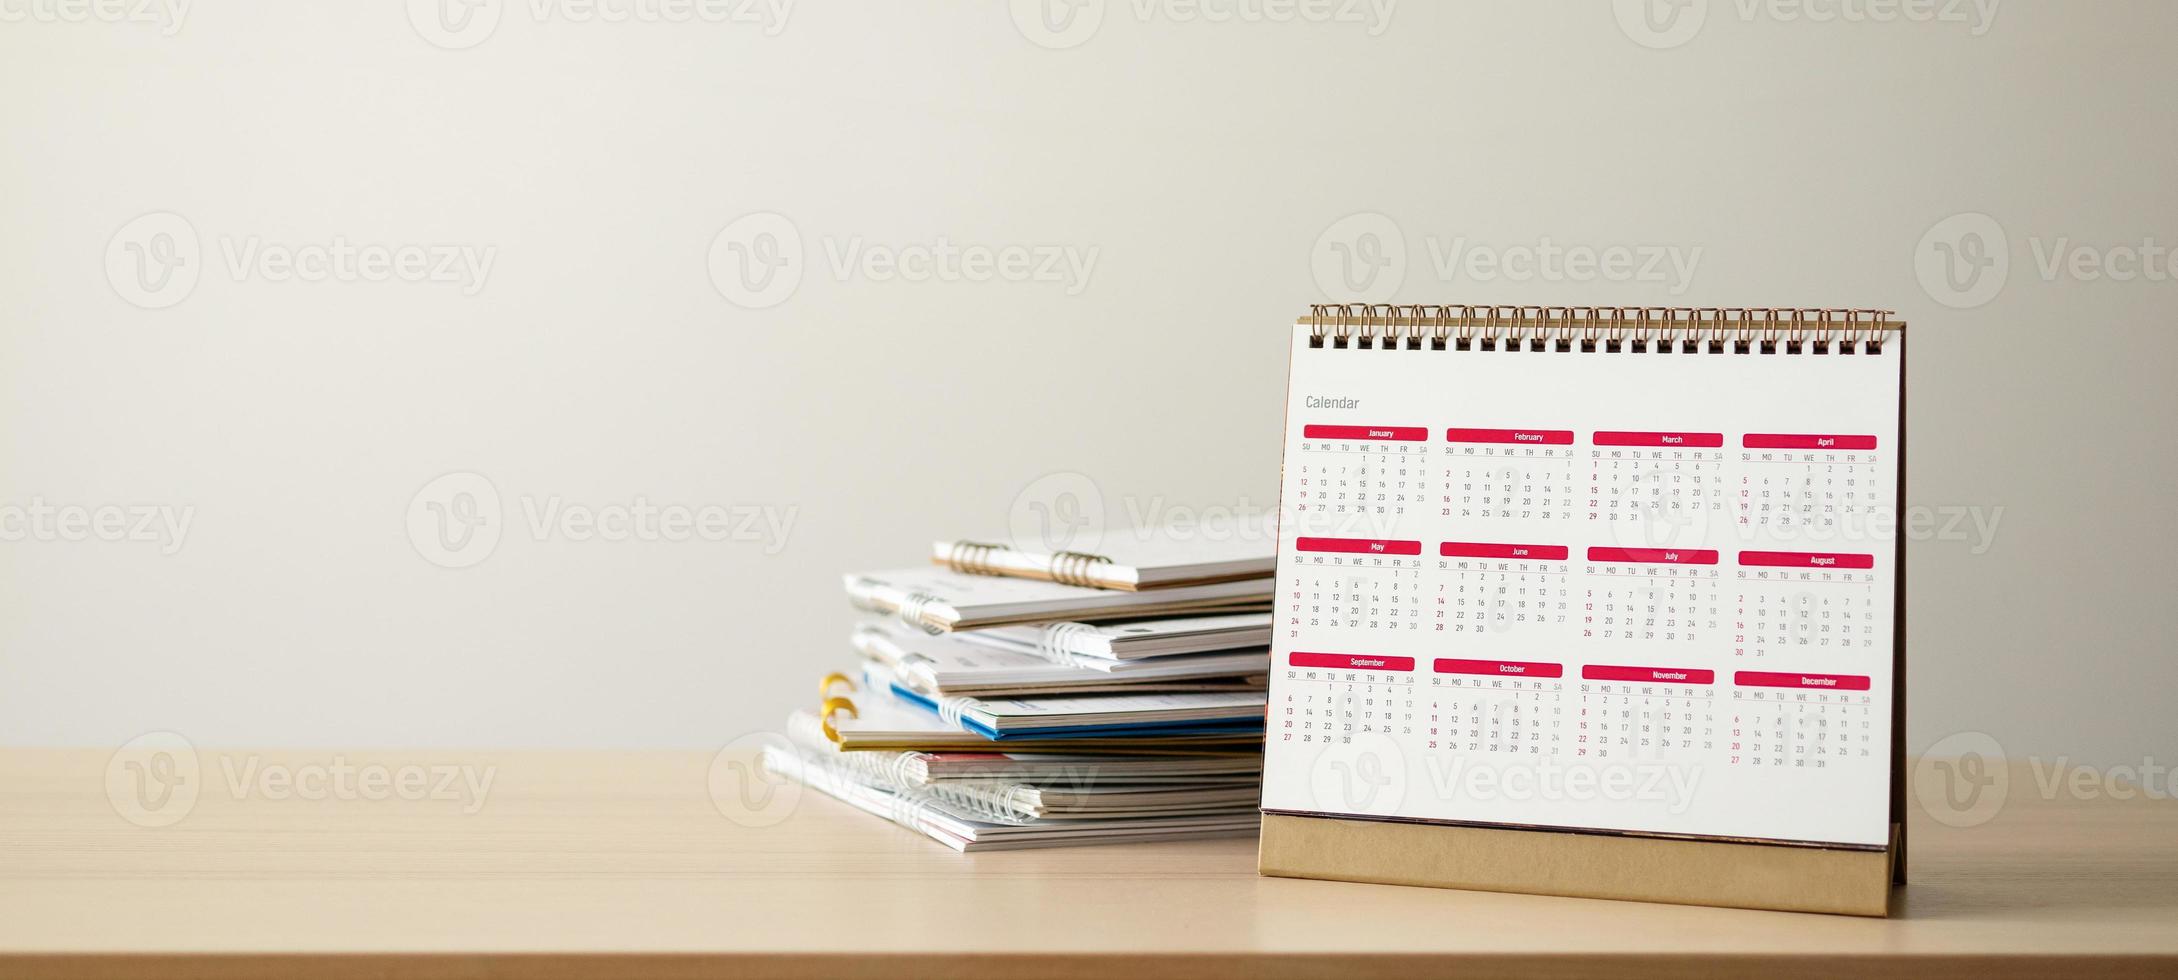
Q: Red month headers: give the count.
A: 12